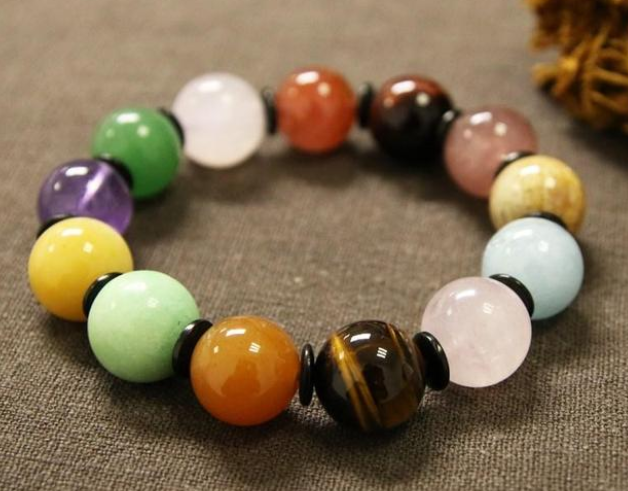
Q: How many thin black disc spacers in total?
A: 13